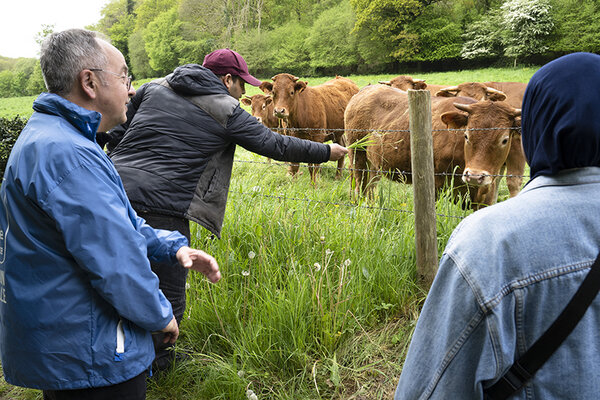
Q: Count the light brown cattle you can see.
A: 5